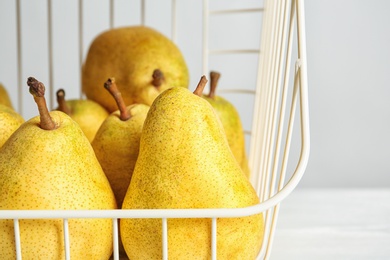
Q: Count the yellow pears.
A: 8